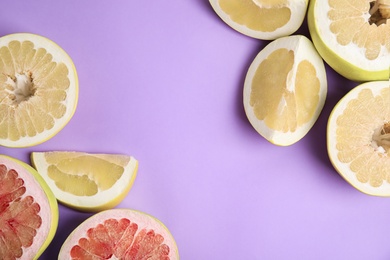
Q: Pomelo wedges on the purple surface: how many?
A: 3